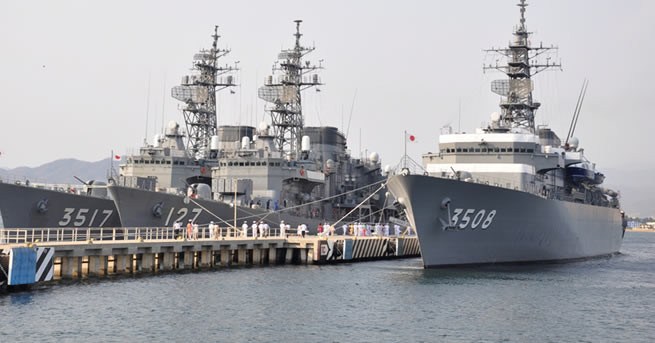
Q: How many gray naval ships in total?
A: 3